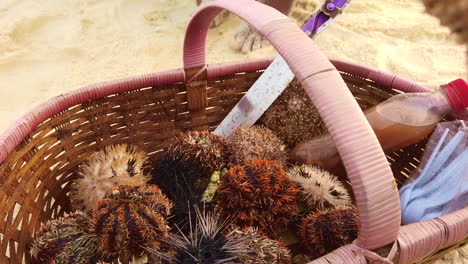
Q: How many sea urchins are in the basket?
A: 12